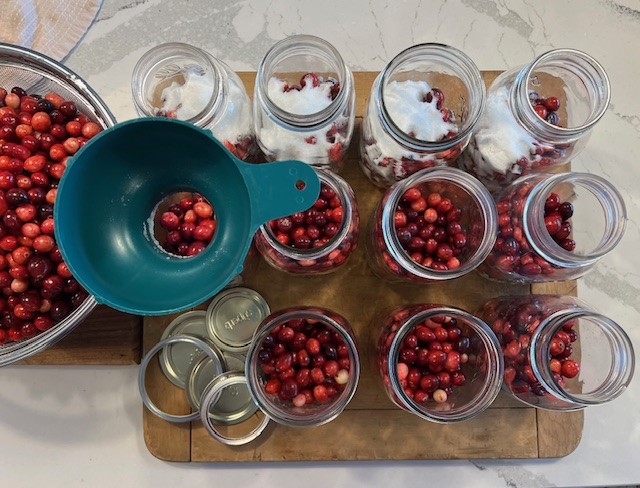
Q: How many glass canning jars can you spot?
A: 11